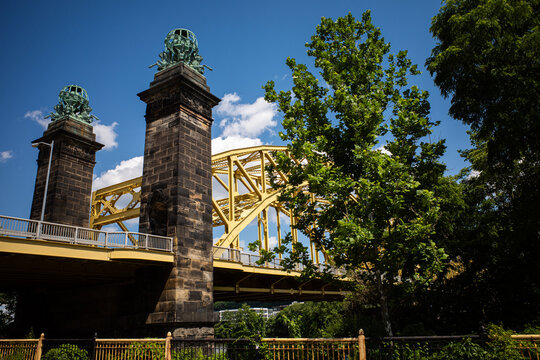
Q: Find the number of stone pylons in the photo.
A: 2